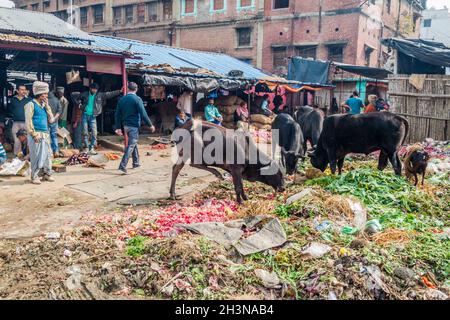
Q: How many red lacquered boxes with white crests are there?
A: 0